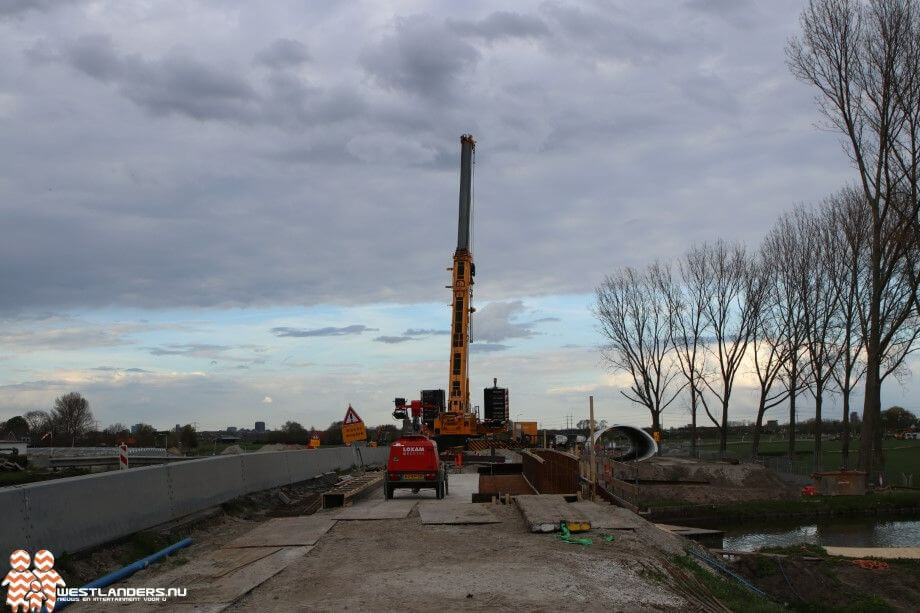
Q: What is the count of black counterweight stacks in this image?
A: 2